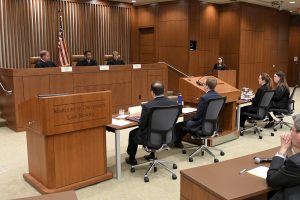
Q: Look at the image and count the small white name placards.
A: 3